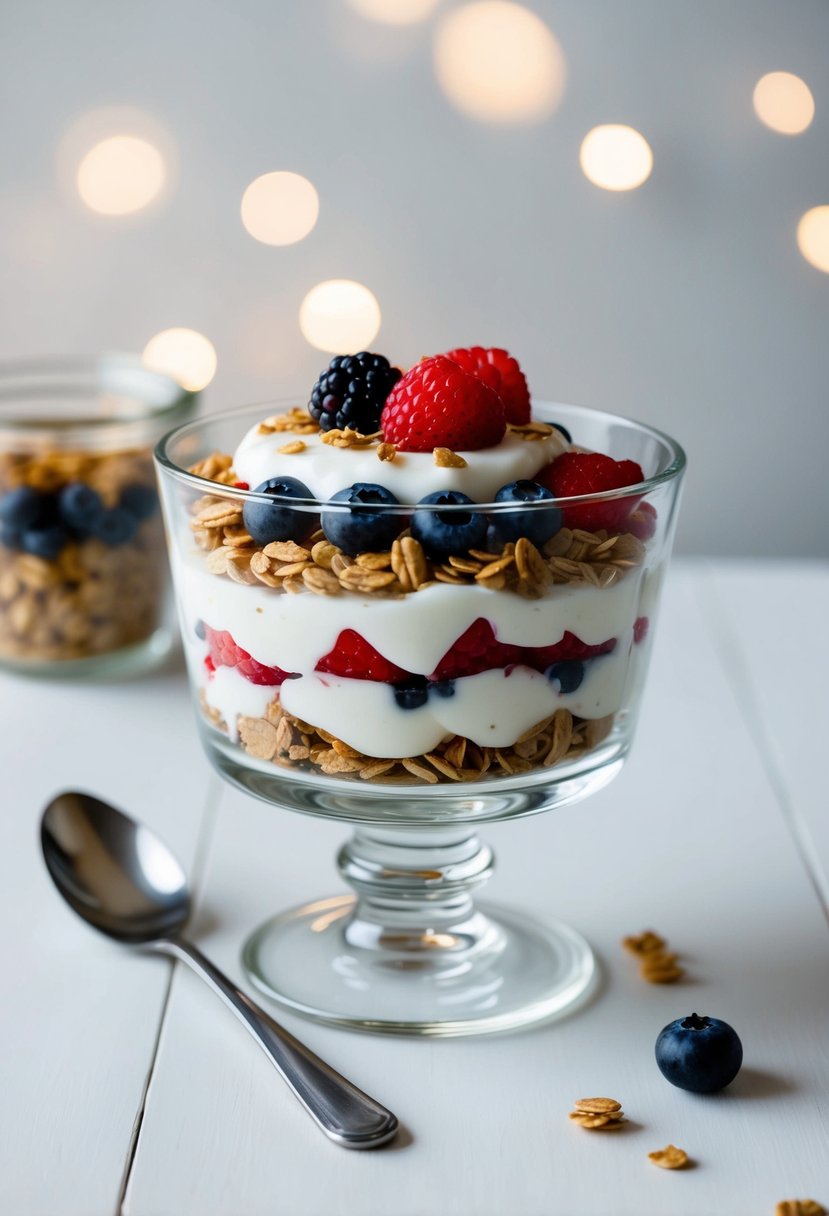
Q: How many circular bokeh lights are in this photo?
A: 9